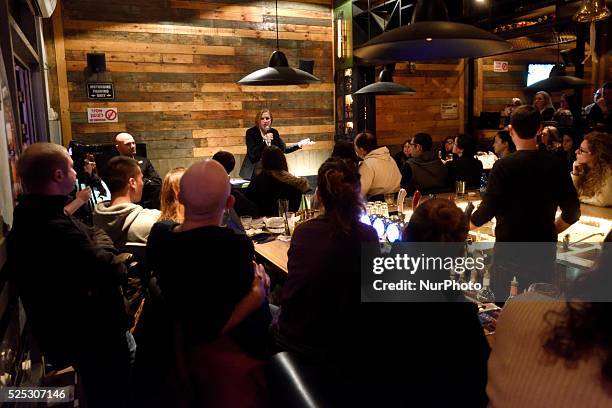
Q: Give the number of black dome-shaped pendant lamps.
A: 4